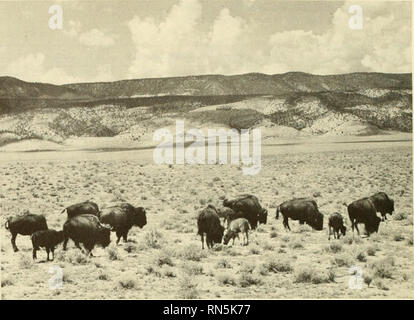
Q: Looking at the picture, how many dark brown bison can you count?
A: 11